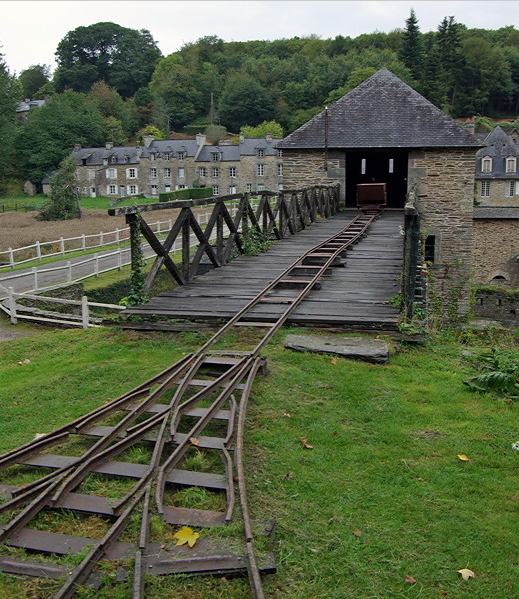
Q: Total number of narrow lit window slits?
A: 2